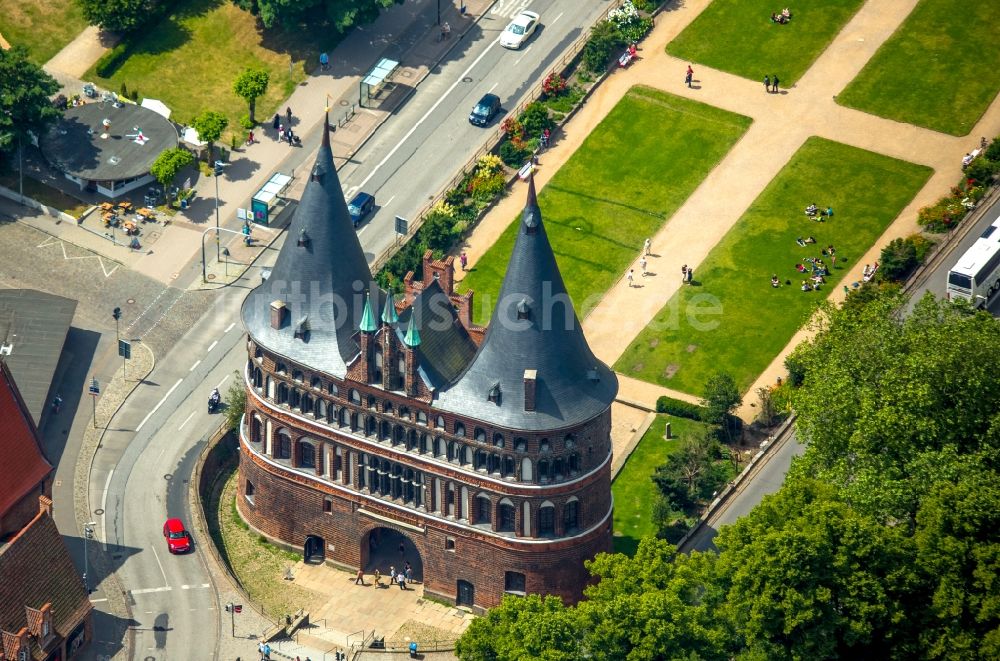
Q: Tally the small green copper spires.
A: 3